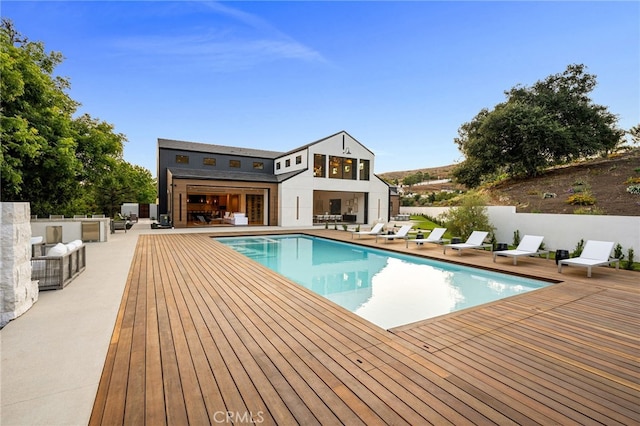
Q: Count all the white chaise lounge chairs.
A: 6